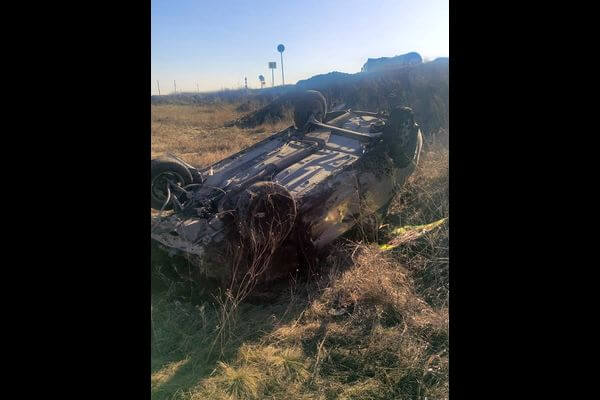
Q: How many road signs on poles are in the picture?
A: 3